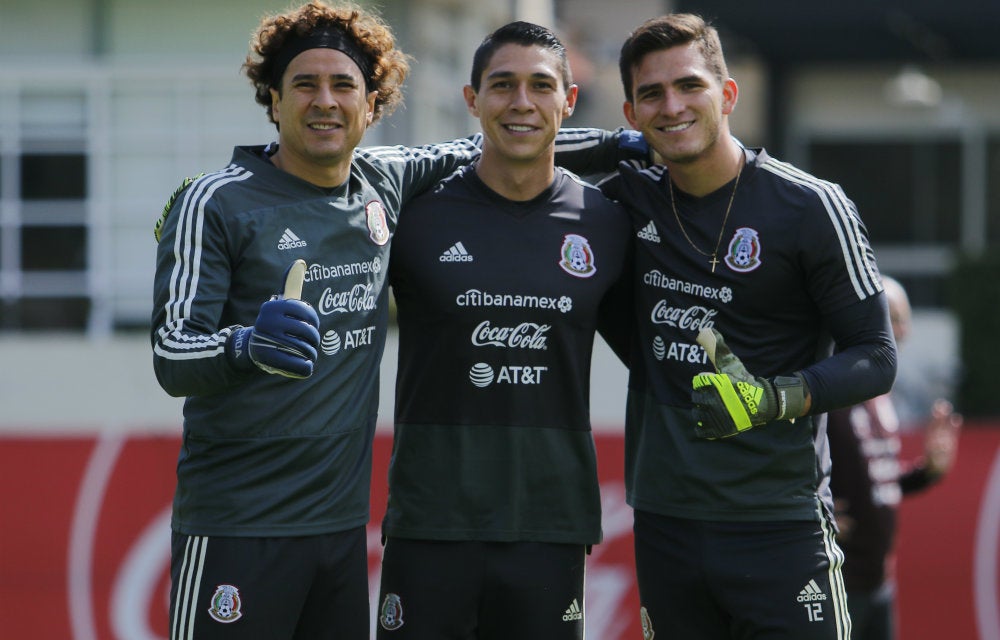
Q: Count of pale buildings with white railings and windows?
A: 1